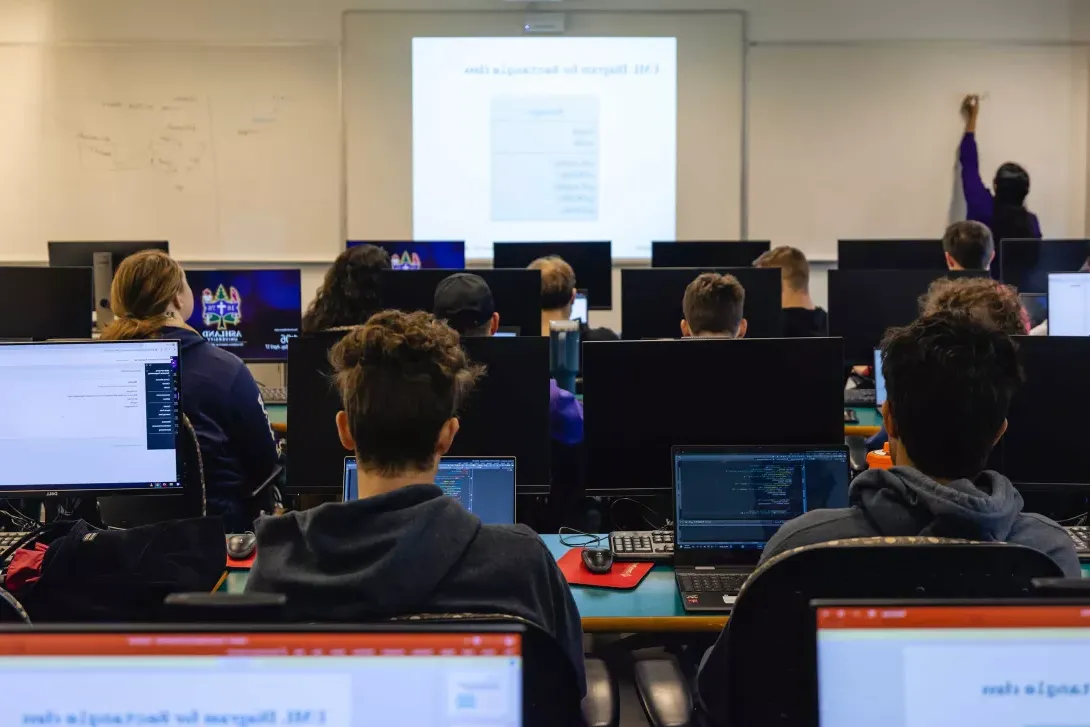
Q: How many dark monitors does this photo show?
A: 12